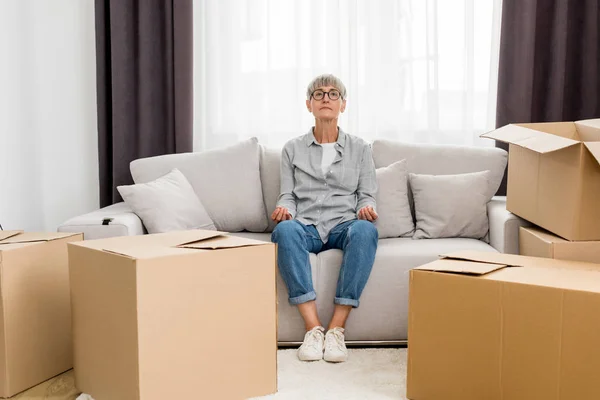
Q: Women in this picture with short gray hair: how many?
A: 1